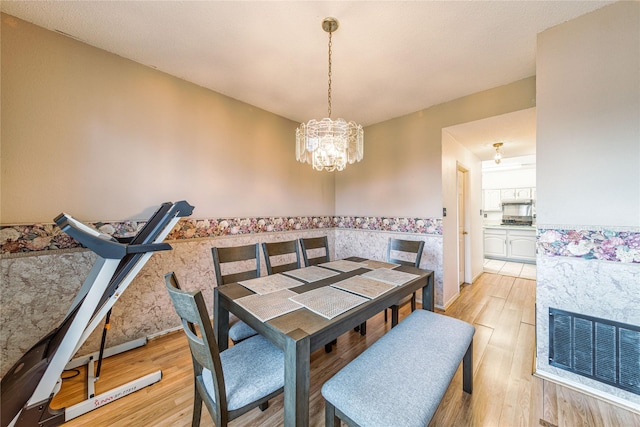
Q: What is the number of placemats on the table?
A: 8